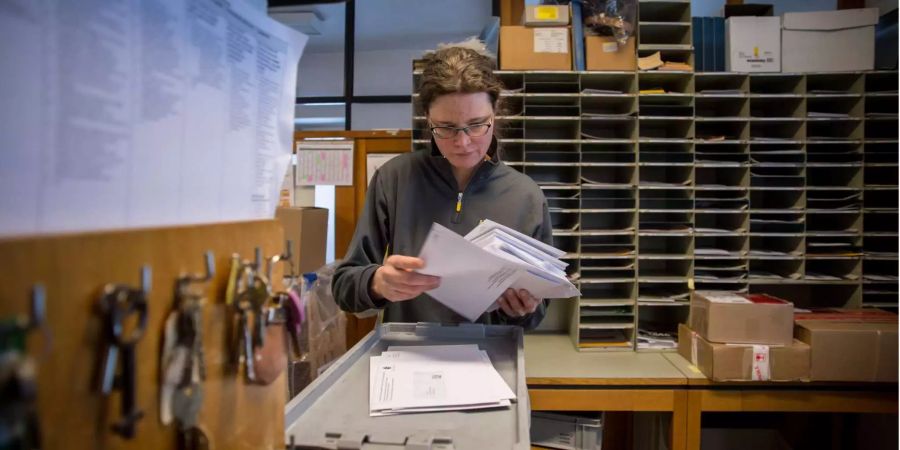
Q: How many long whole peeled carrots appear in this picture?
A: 0